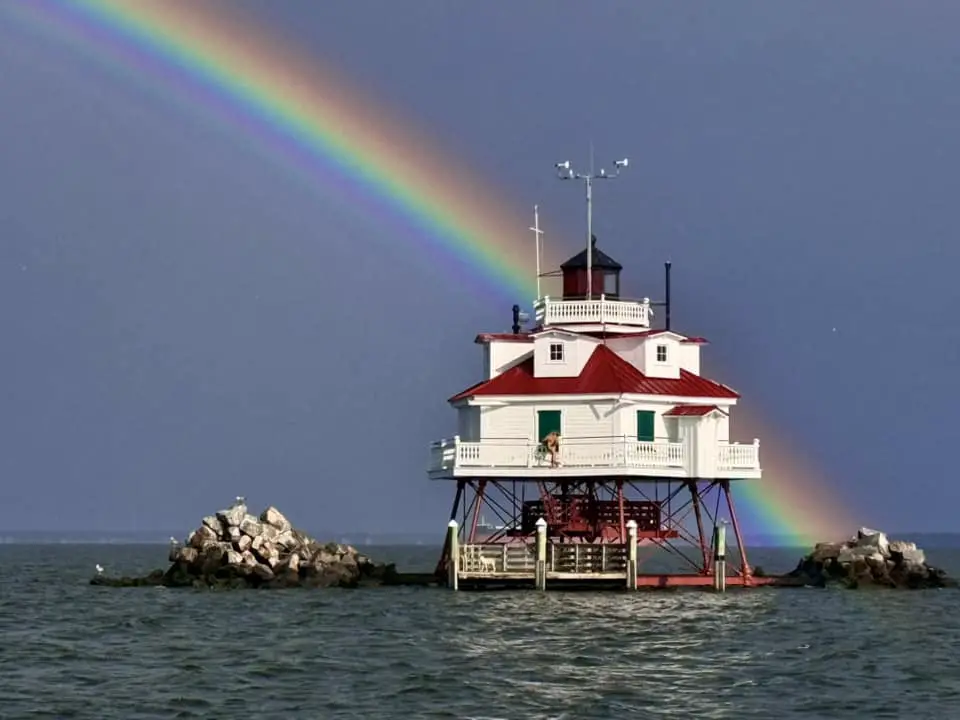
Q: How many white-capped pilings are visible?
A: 3